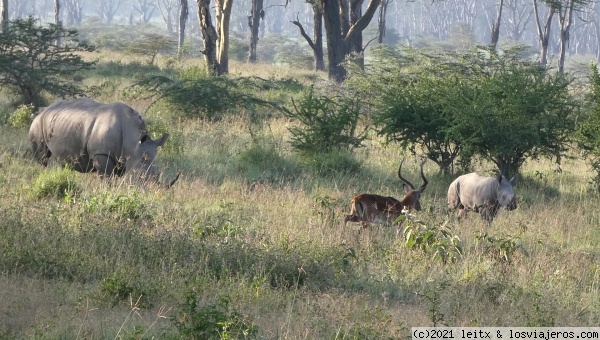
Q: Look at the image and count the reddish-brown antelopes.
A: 1